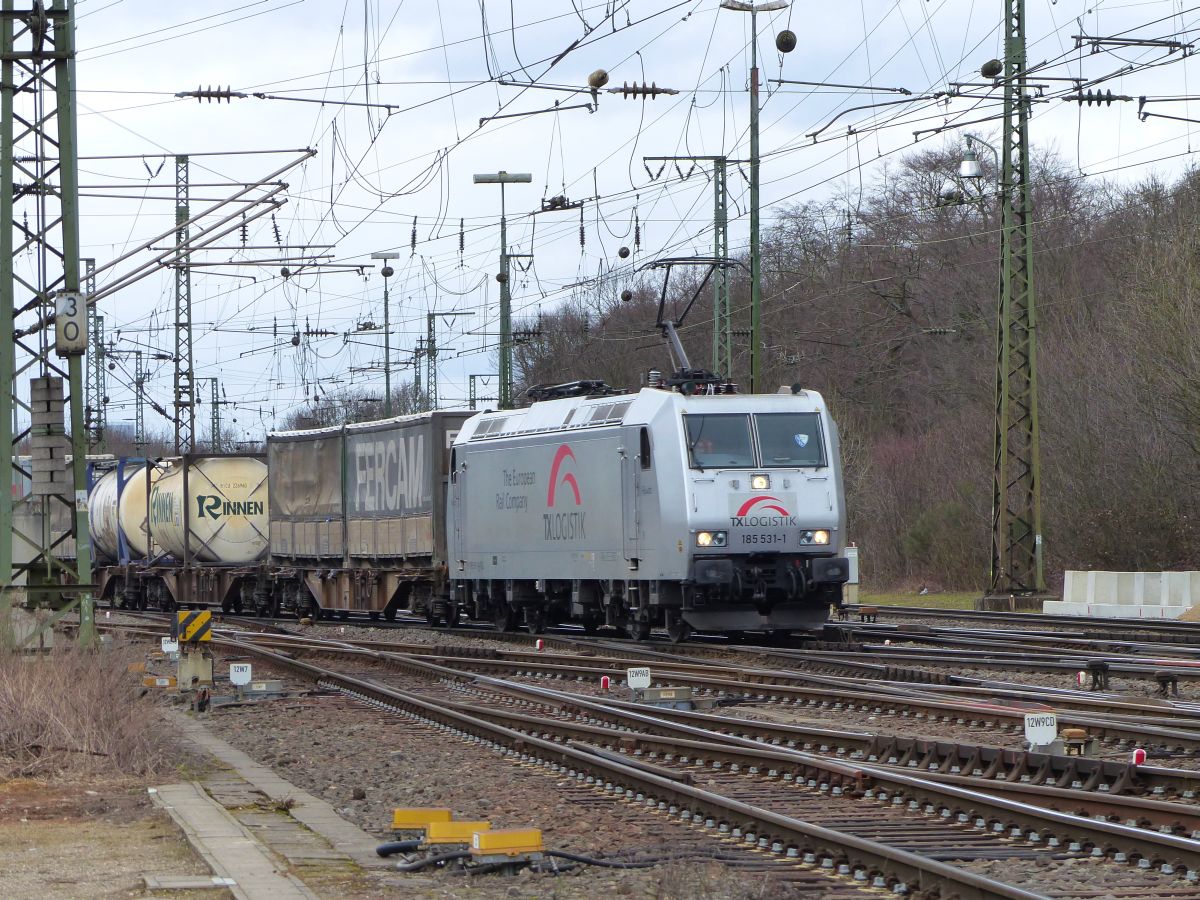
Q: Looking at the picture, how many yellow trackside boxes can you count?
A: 3